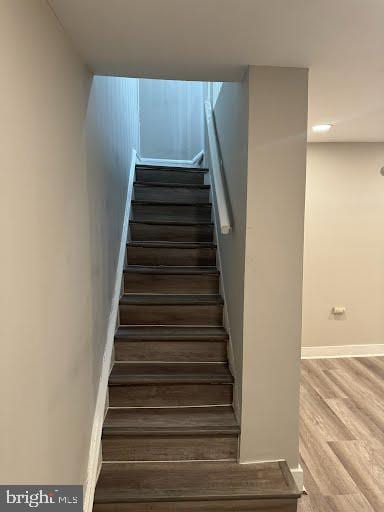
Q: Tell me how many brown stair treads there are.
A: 11